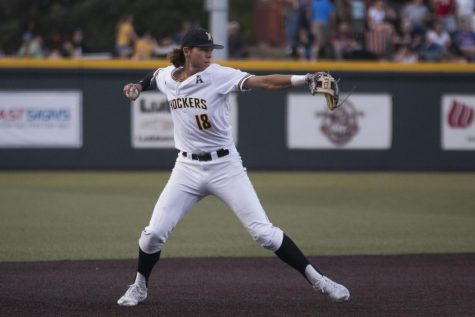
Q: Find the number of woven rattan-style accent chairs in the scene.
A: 0